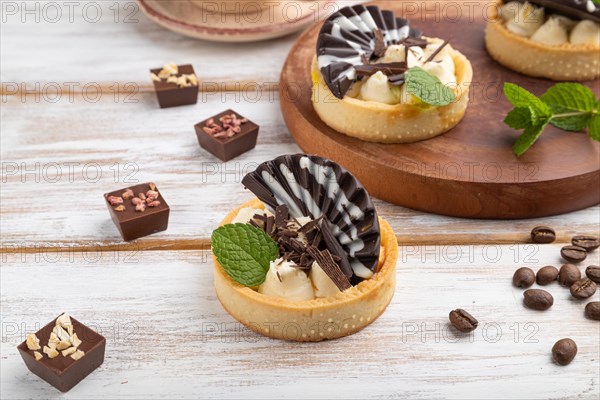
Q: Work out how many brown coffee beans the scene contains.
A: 12